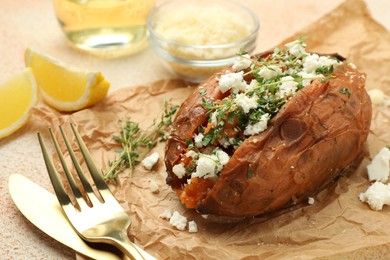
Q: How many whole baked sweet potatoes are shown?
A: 1